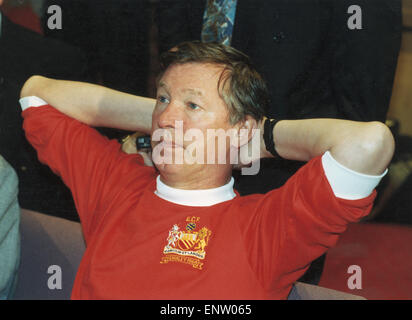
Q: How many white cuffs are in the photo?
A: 2